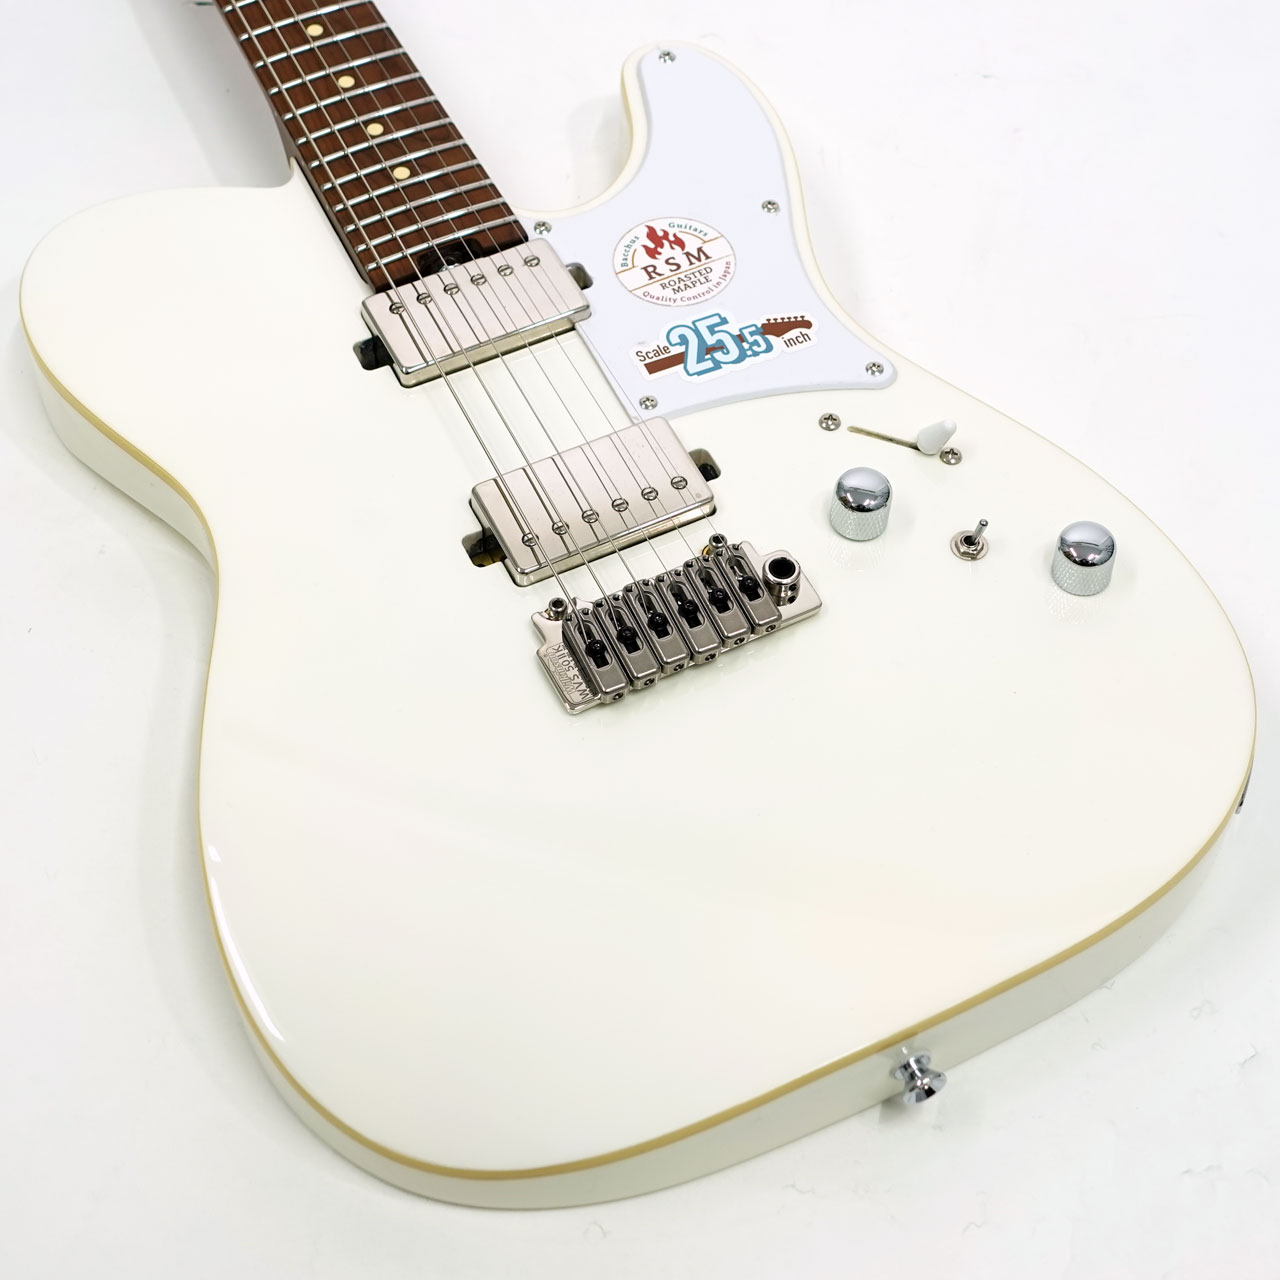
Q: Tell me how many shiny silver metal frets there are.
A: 12